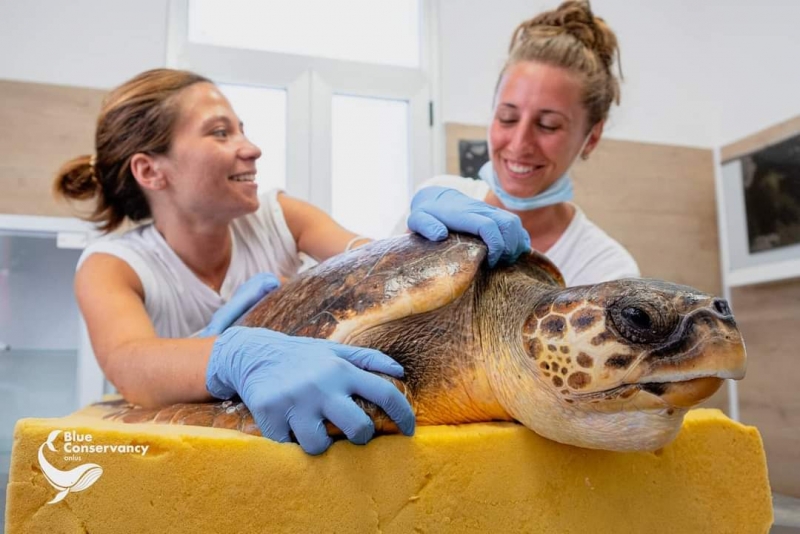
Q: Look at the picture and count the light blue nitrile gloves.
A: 3